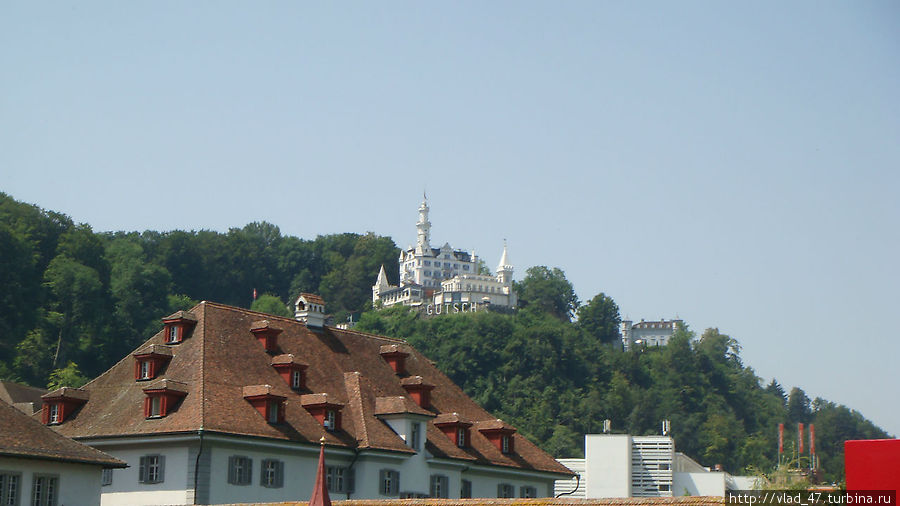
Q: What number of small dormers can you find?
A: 12